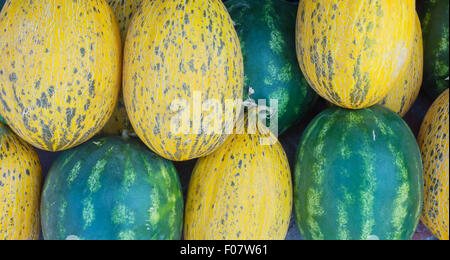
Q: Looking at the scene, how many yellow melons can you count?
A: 8